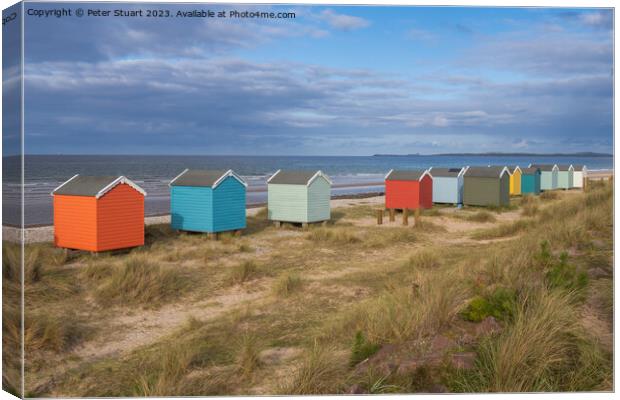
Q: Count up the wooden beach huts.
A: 11